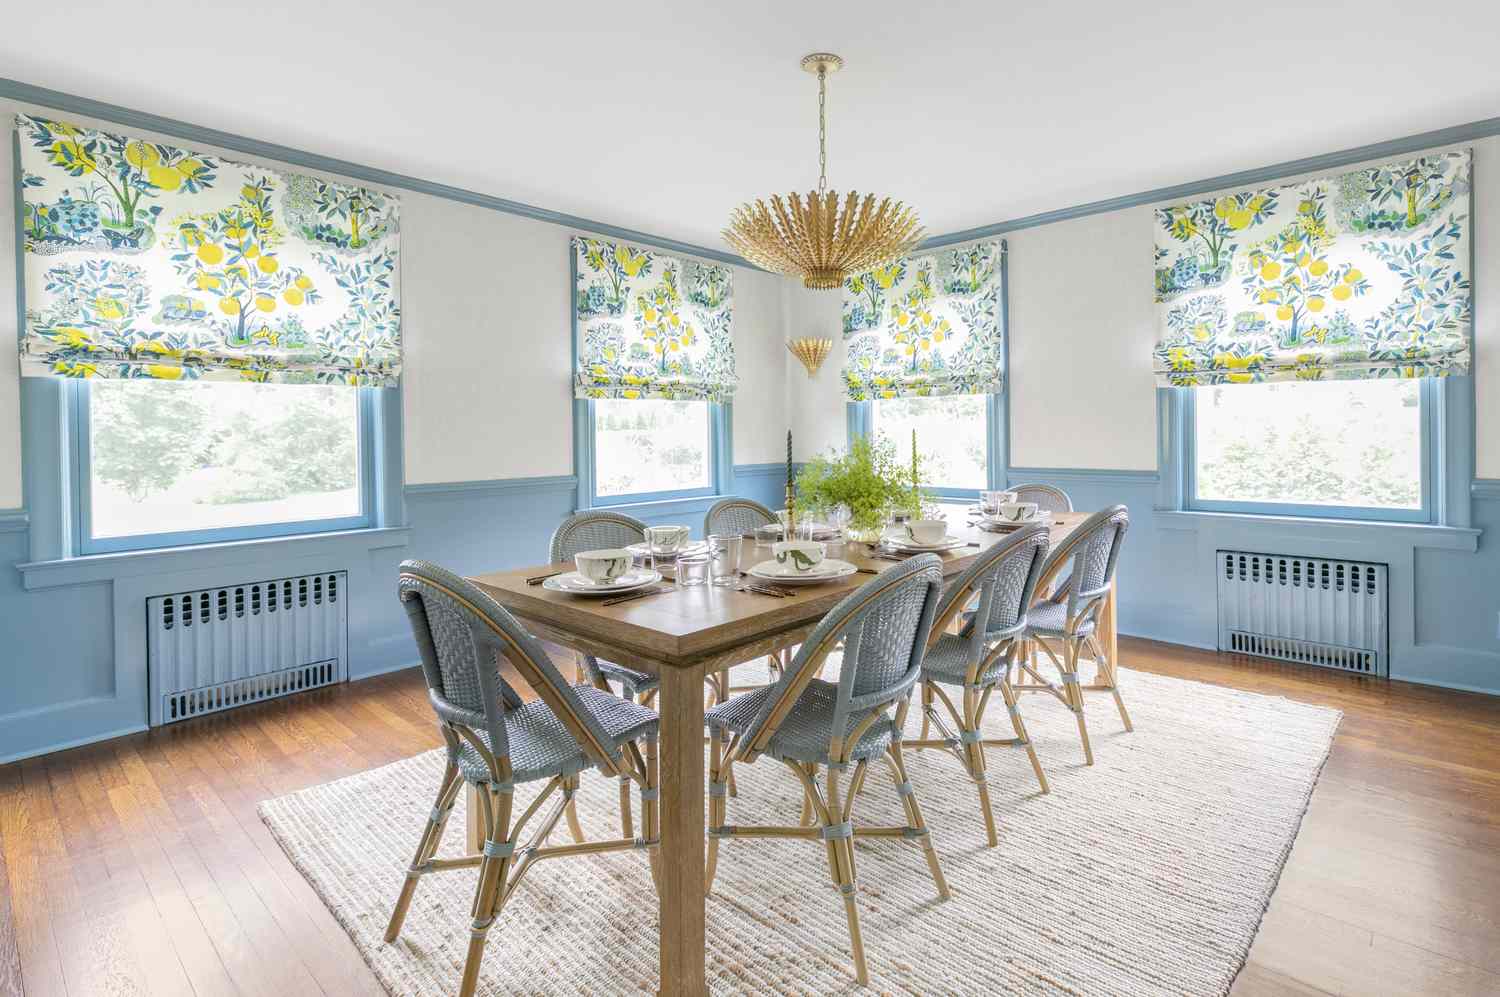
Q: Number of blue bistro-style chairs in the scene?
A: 7